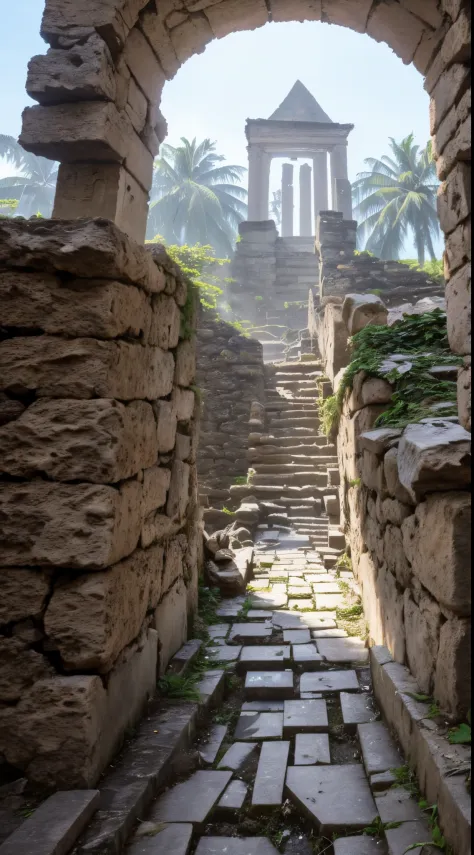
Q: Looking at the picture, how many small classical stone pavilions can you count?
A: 1